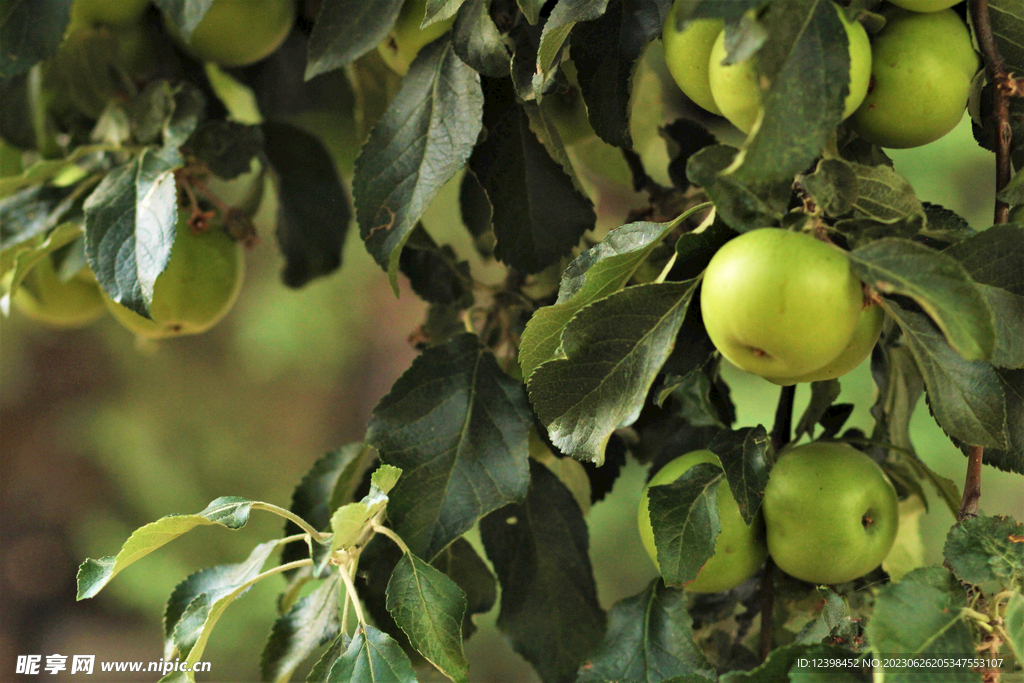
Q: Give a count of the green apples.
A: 13